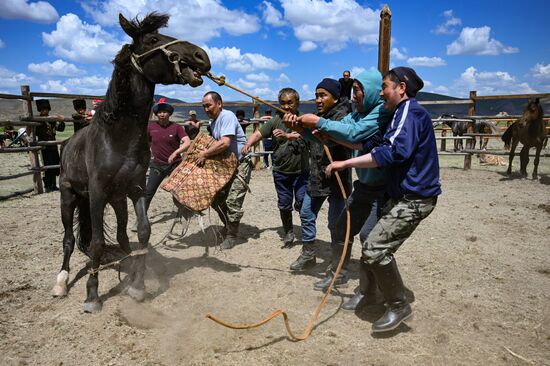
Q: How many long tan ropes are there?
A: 1